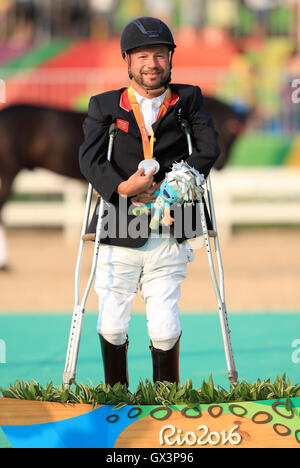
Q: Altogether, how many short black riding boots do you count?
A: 2